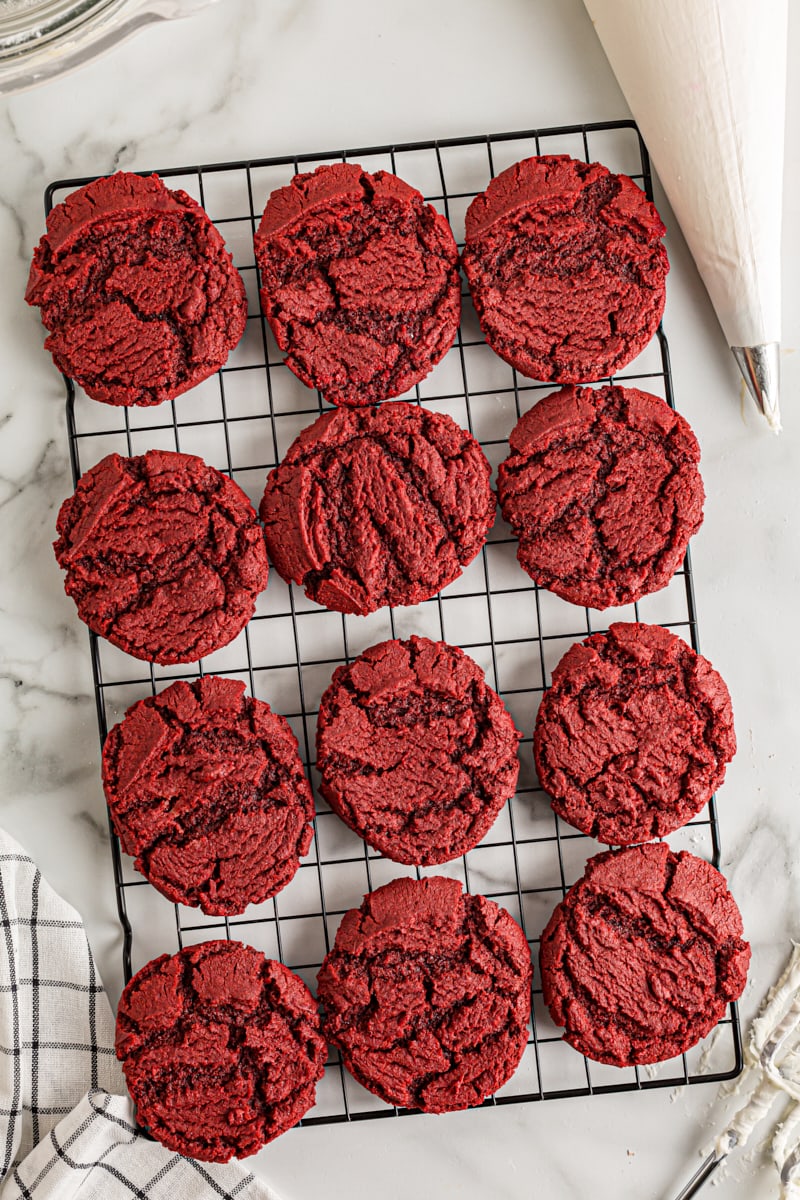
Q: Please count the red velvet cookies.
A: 12